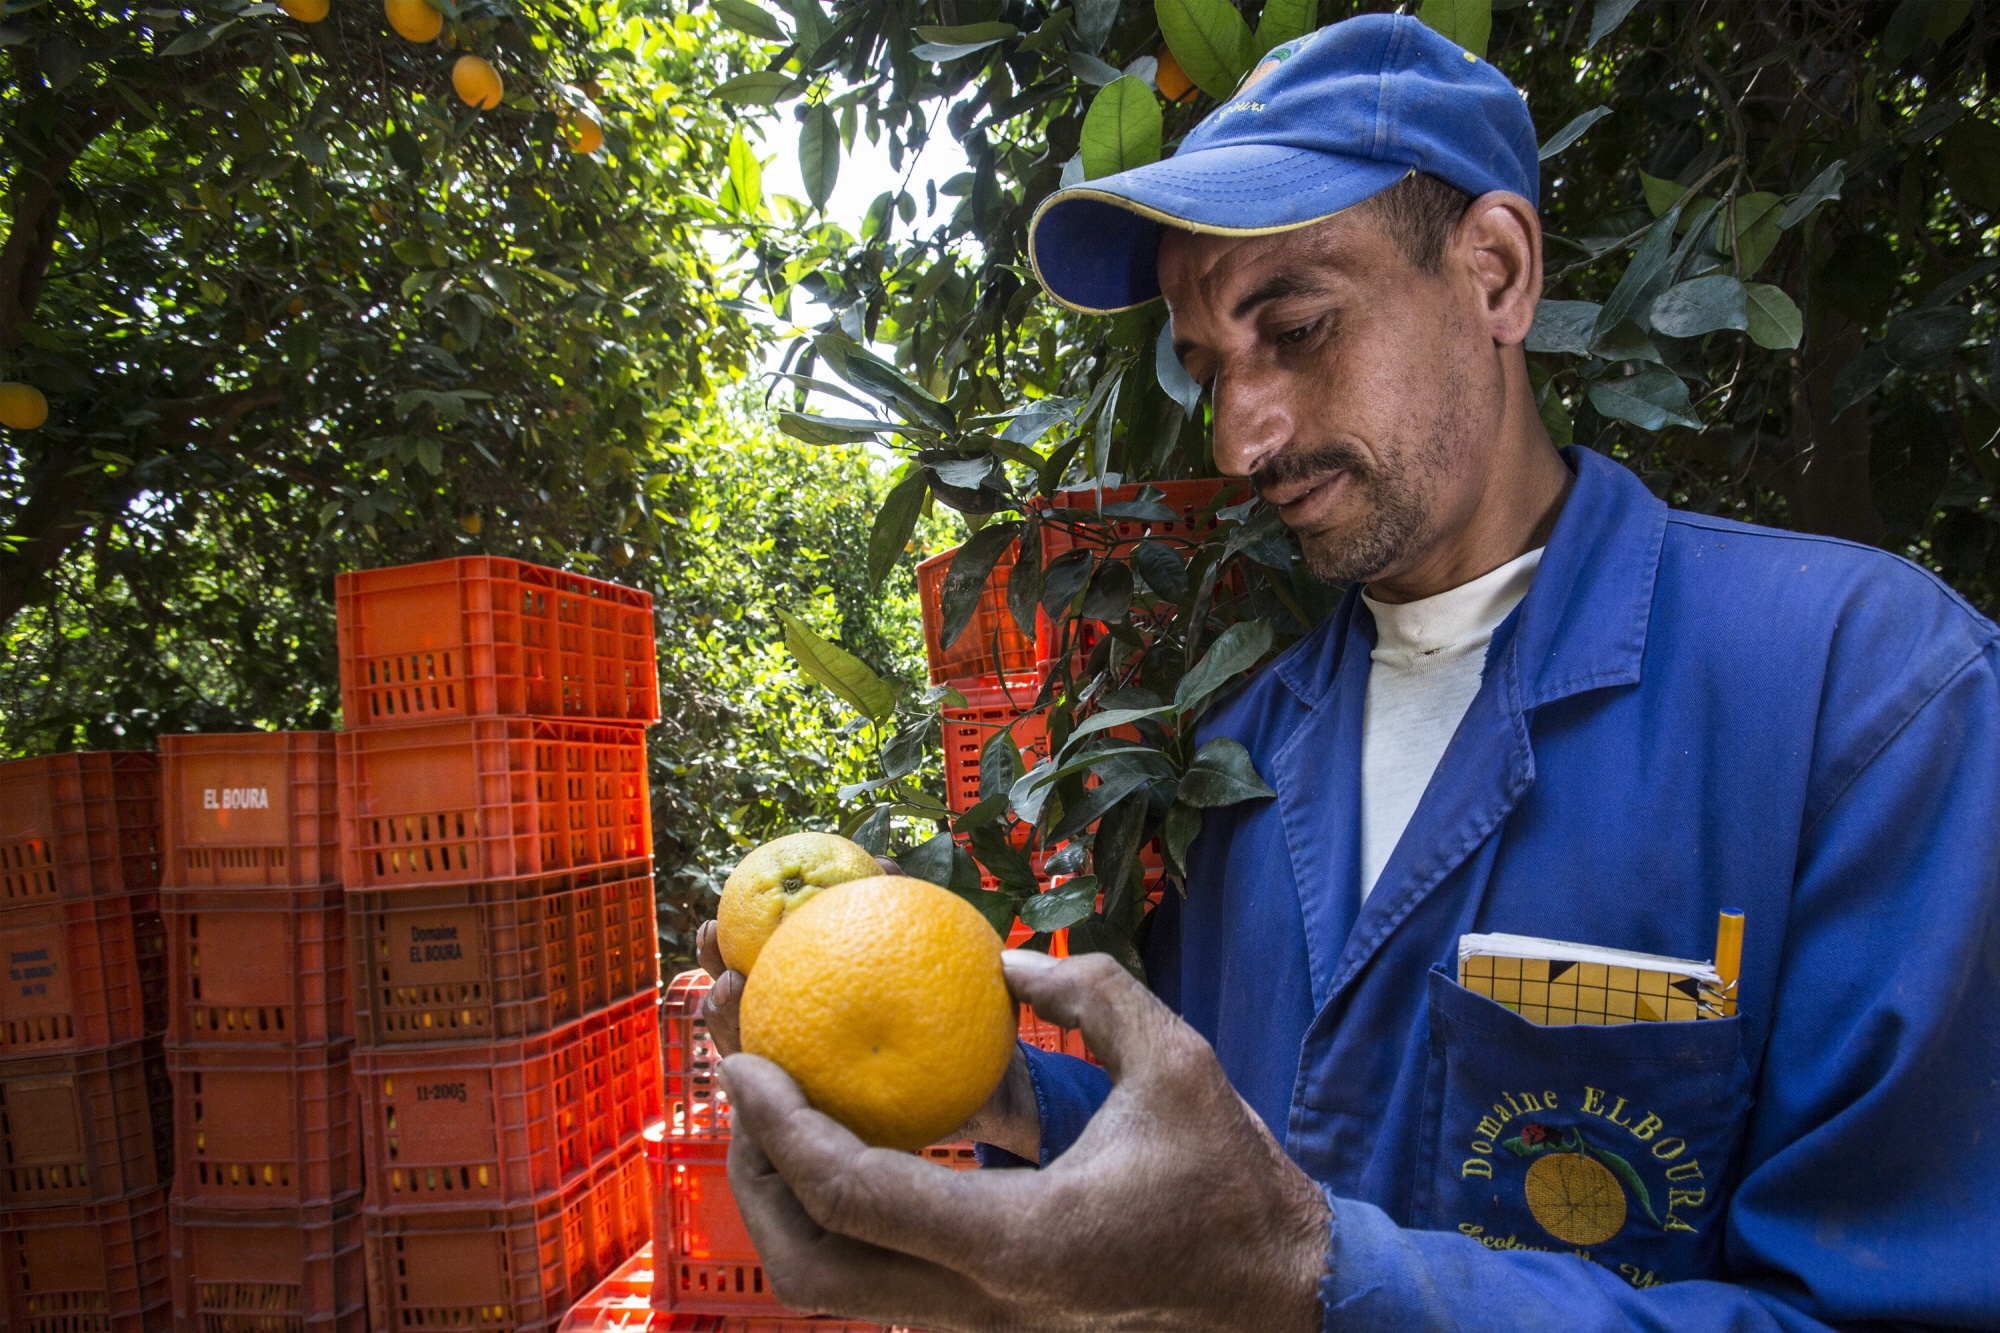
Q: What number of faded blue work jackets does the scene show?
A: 1